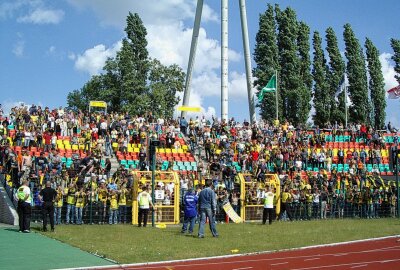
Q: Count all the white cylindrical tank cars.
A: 0